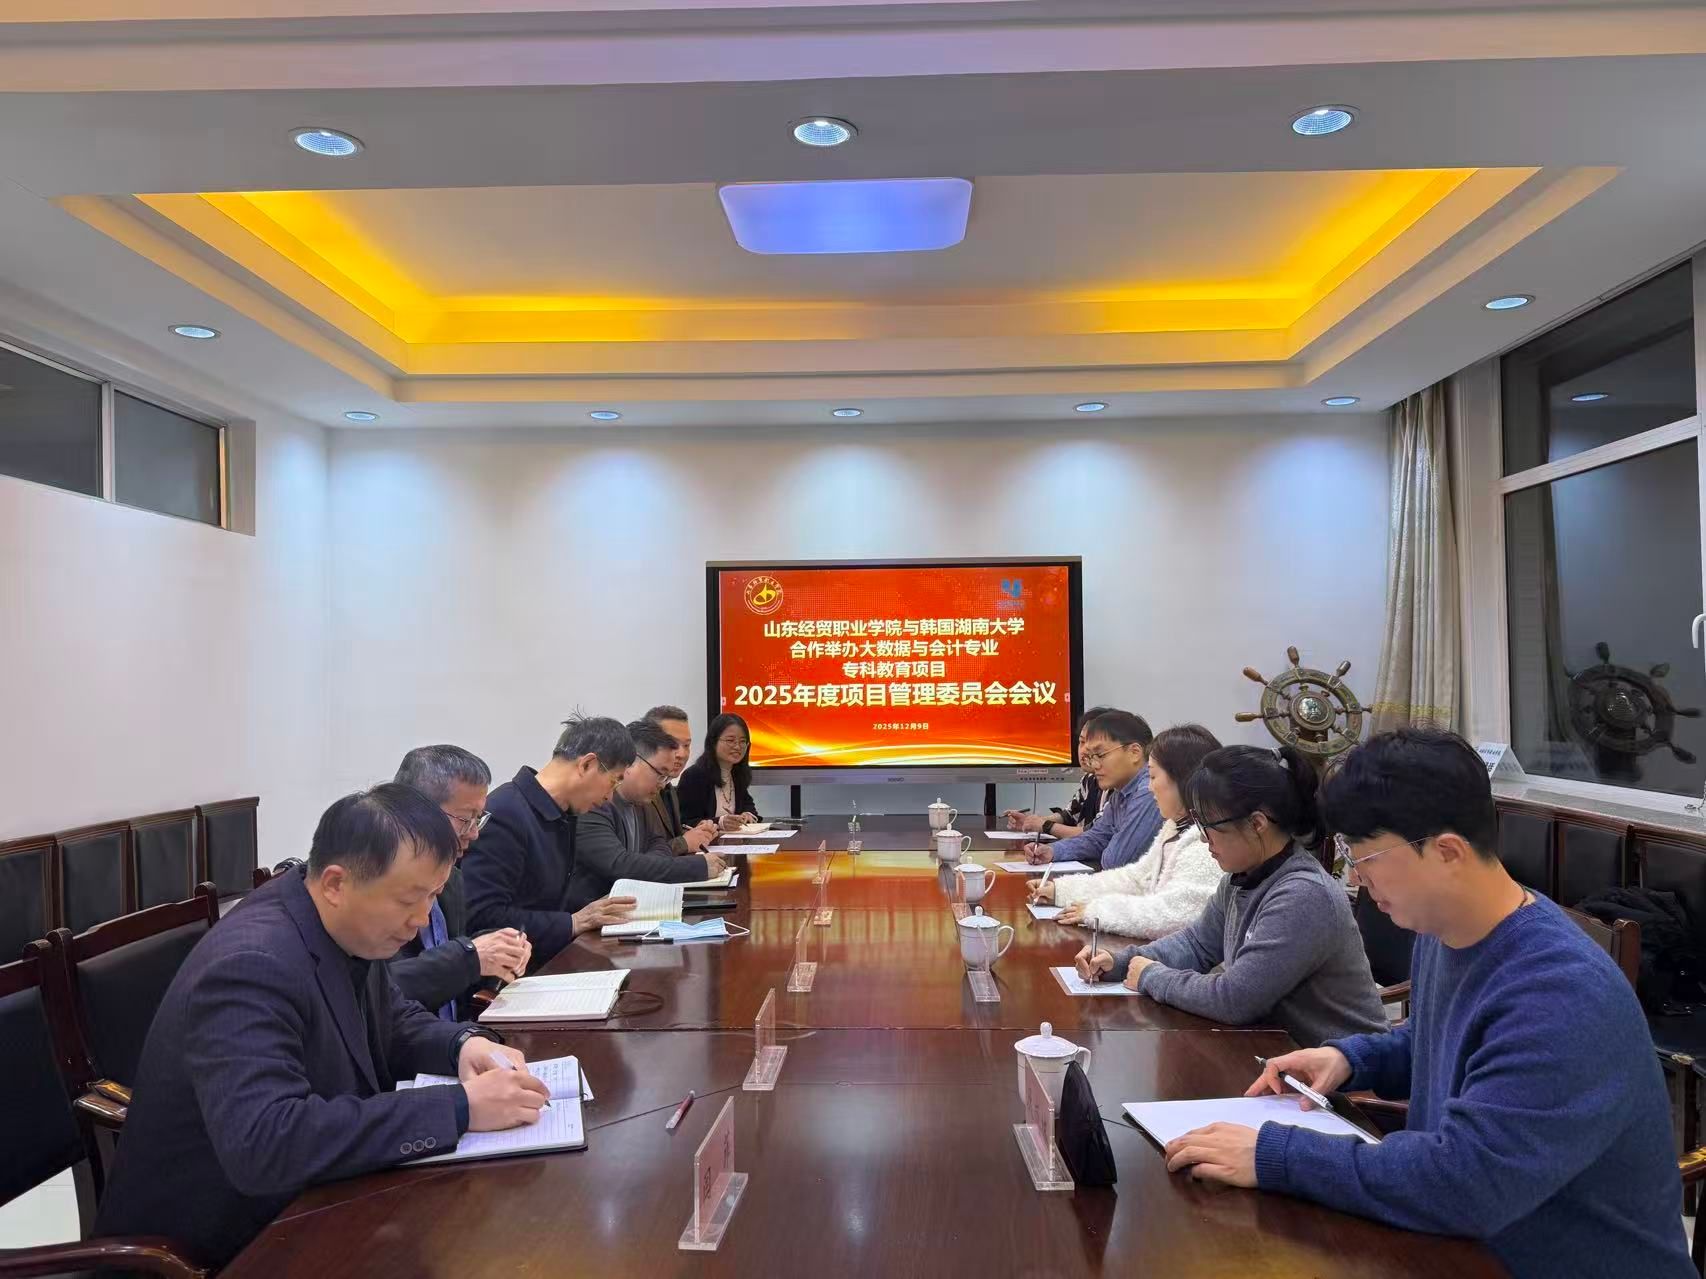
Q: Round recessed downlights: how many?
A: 10